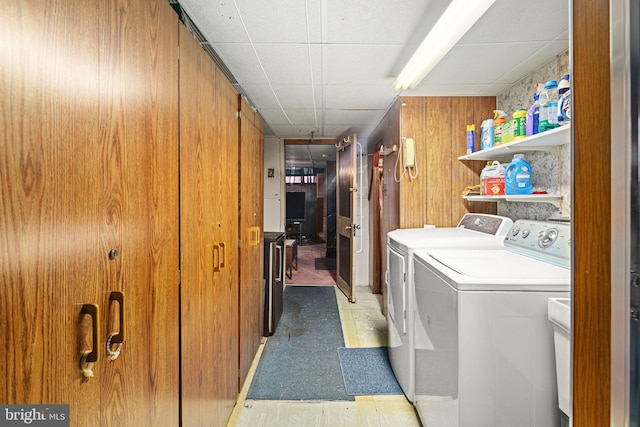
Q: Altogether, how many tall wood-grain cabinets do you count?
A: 3